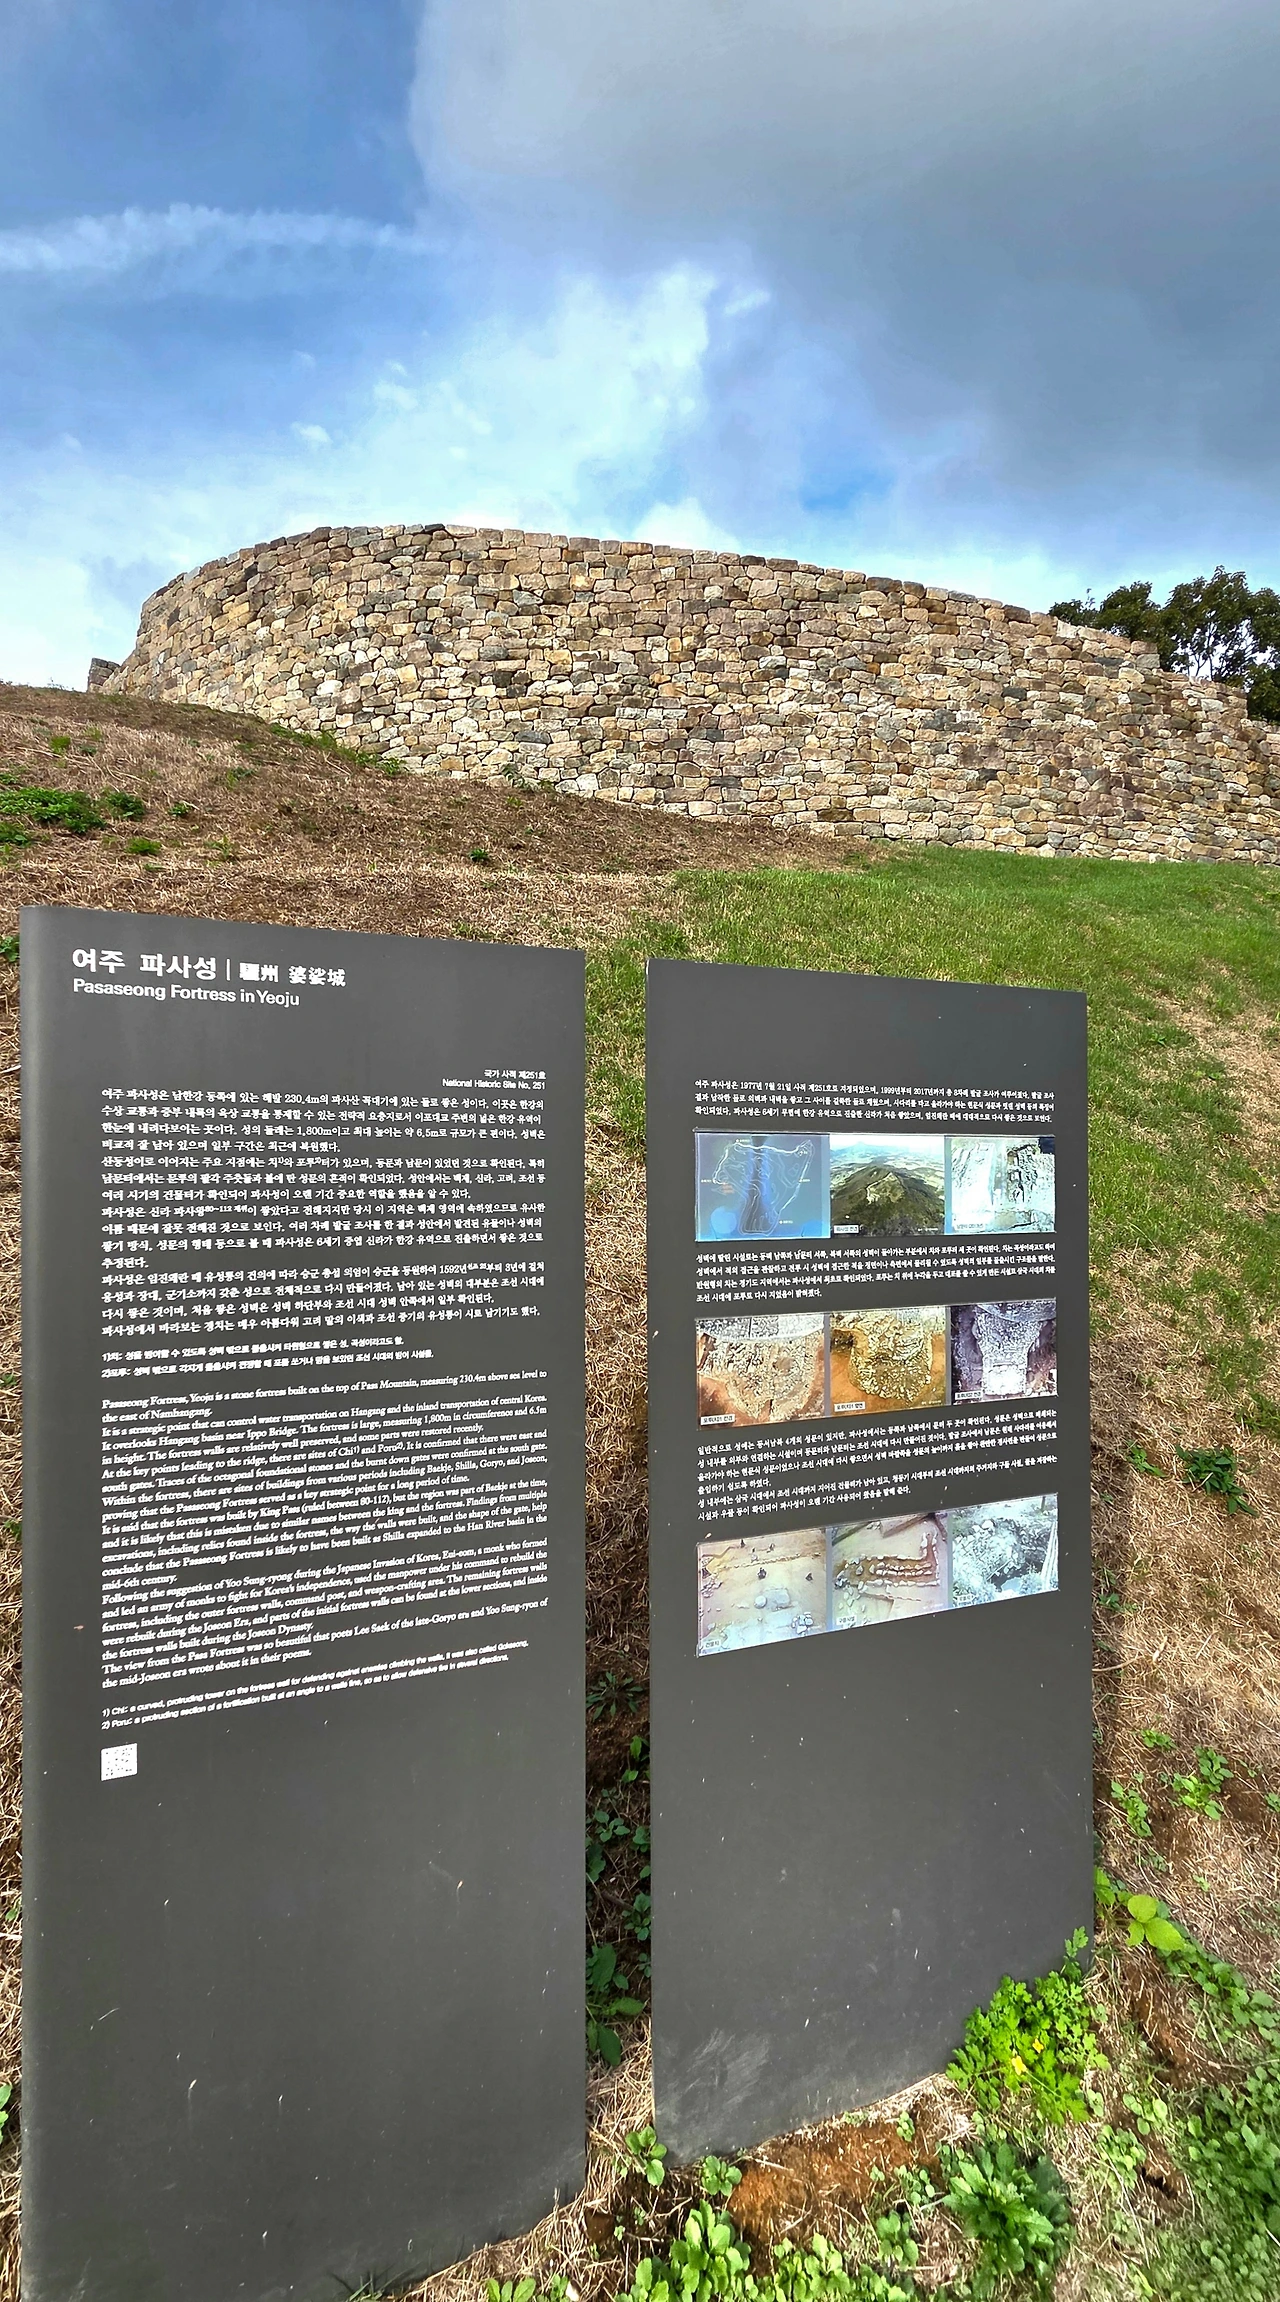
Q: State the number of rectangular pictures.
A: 9